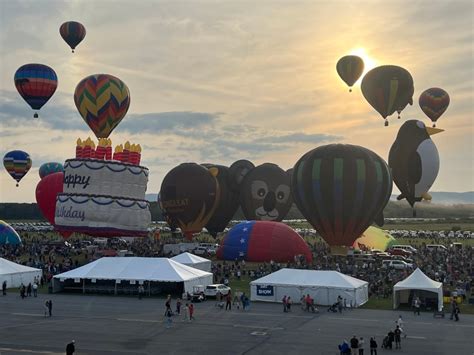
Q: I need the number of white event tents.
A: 5